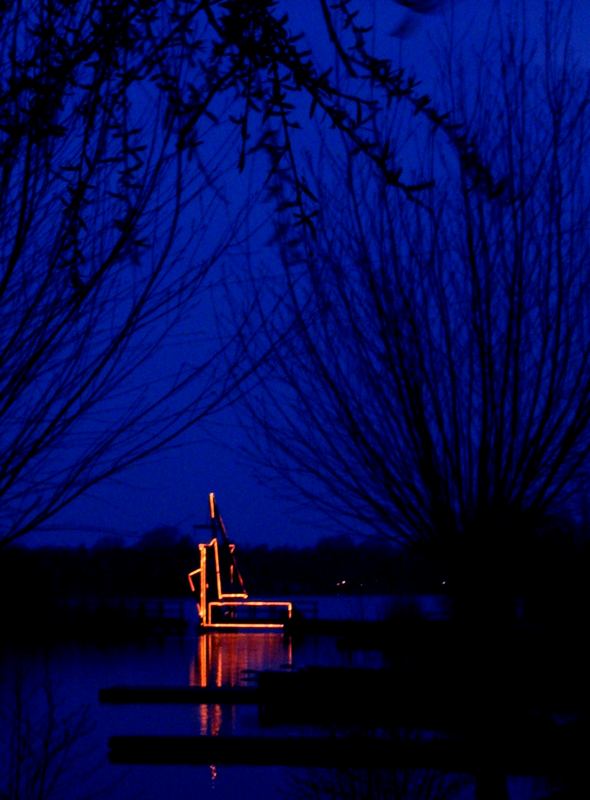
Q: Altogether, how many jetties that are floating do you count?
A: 2